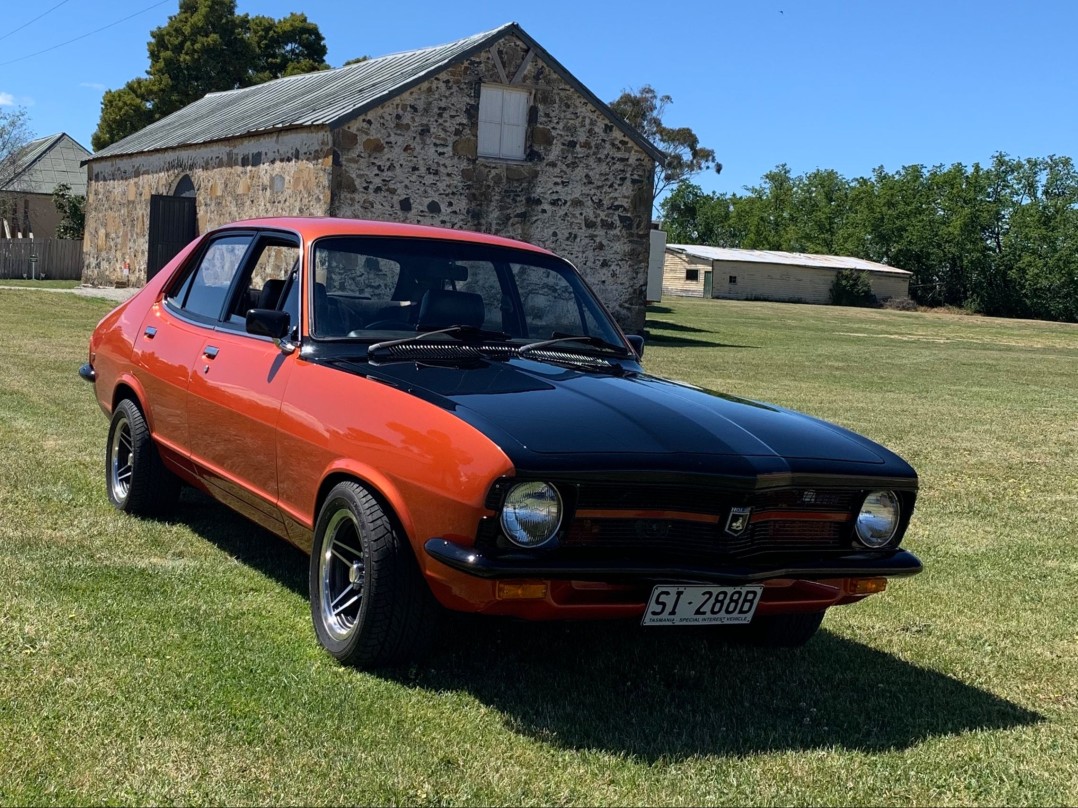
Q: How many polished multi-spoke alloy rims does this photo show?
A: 2